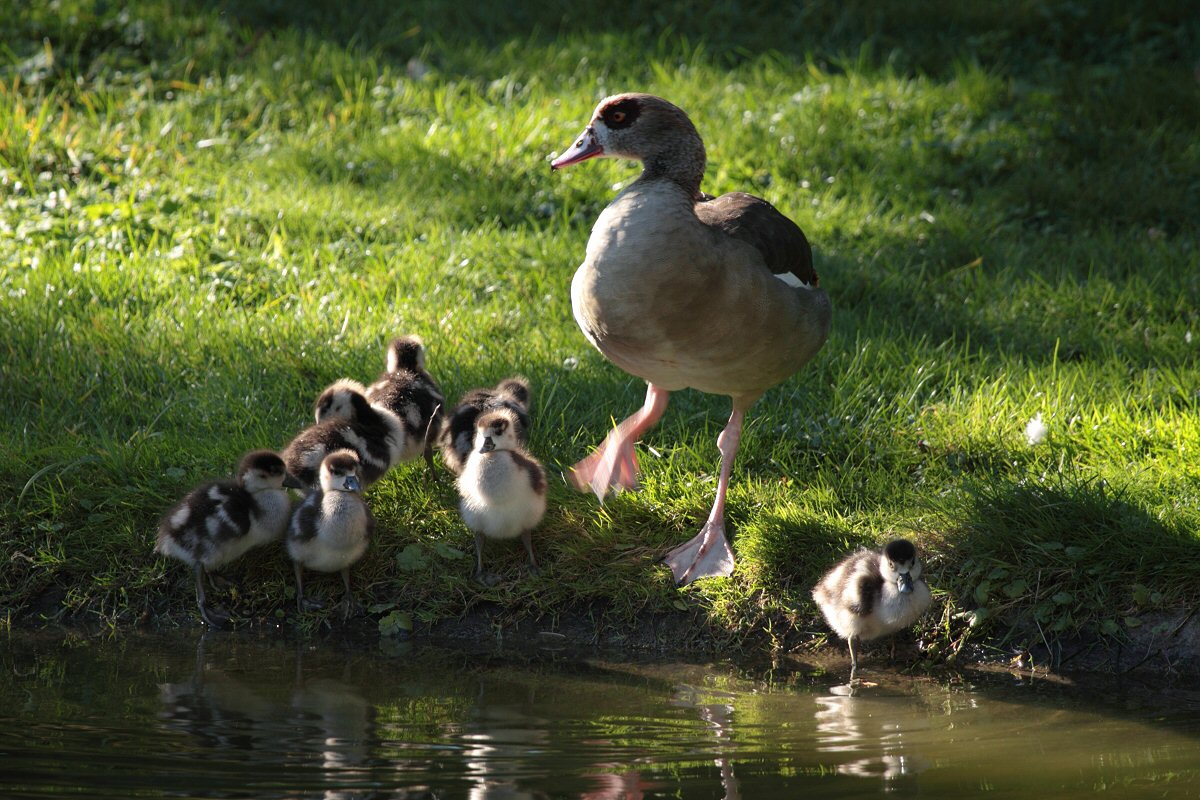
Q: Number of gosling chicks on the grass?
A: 6